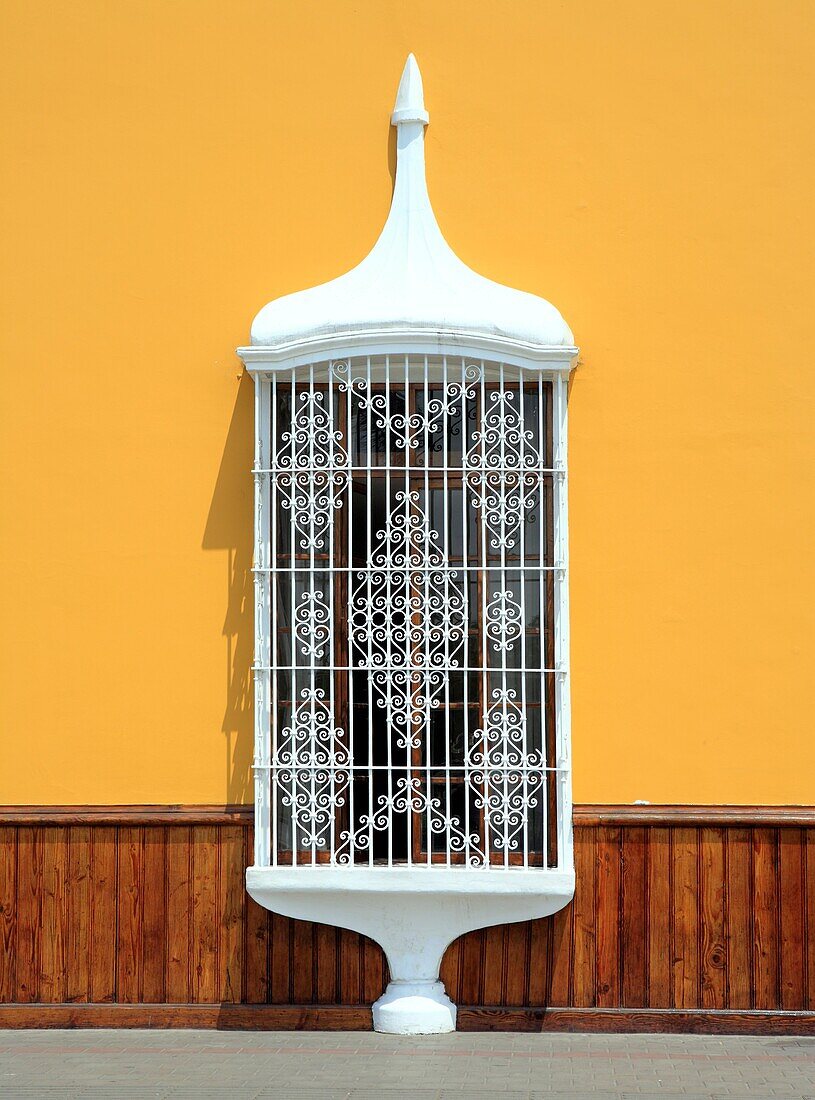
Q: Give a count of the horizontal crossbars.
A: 4